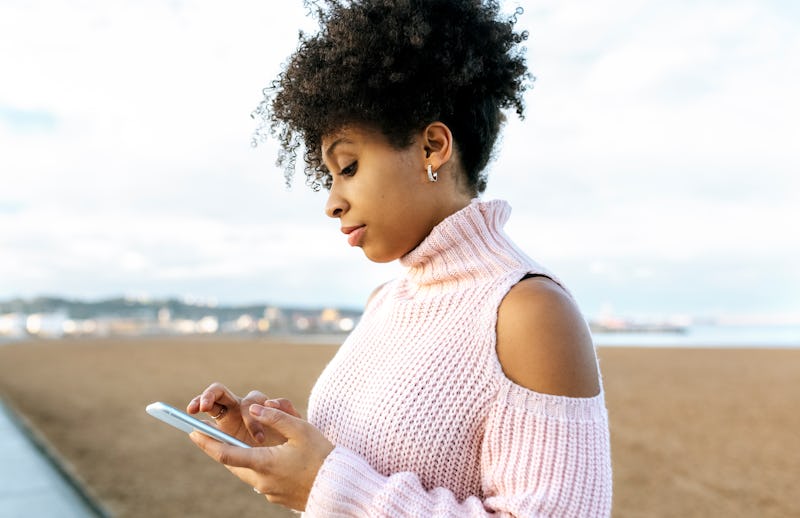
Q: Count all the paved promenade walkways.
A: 1